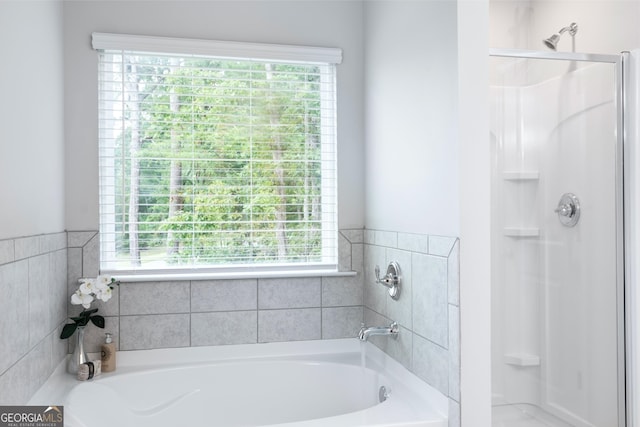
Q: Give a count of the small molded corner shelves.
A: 3